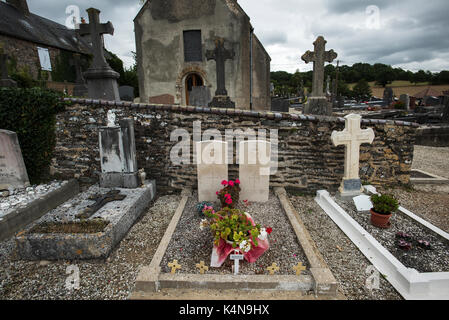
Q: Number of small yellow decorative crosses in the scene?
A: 4